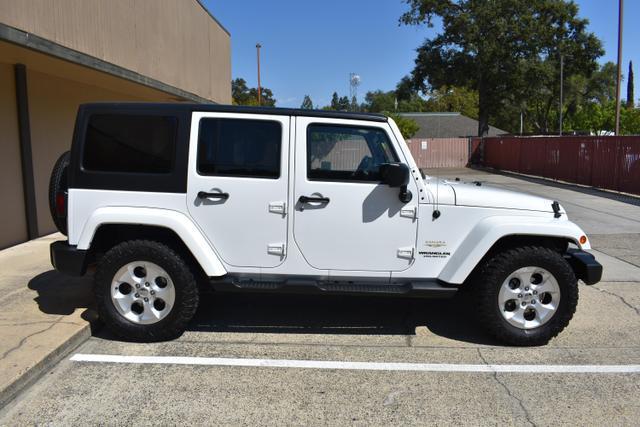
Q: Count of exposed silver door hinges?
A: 4